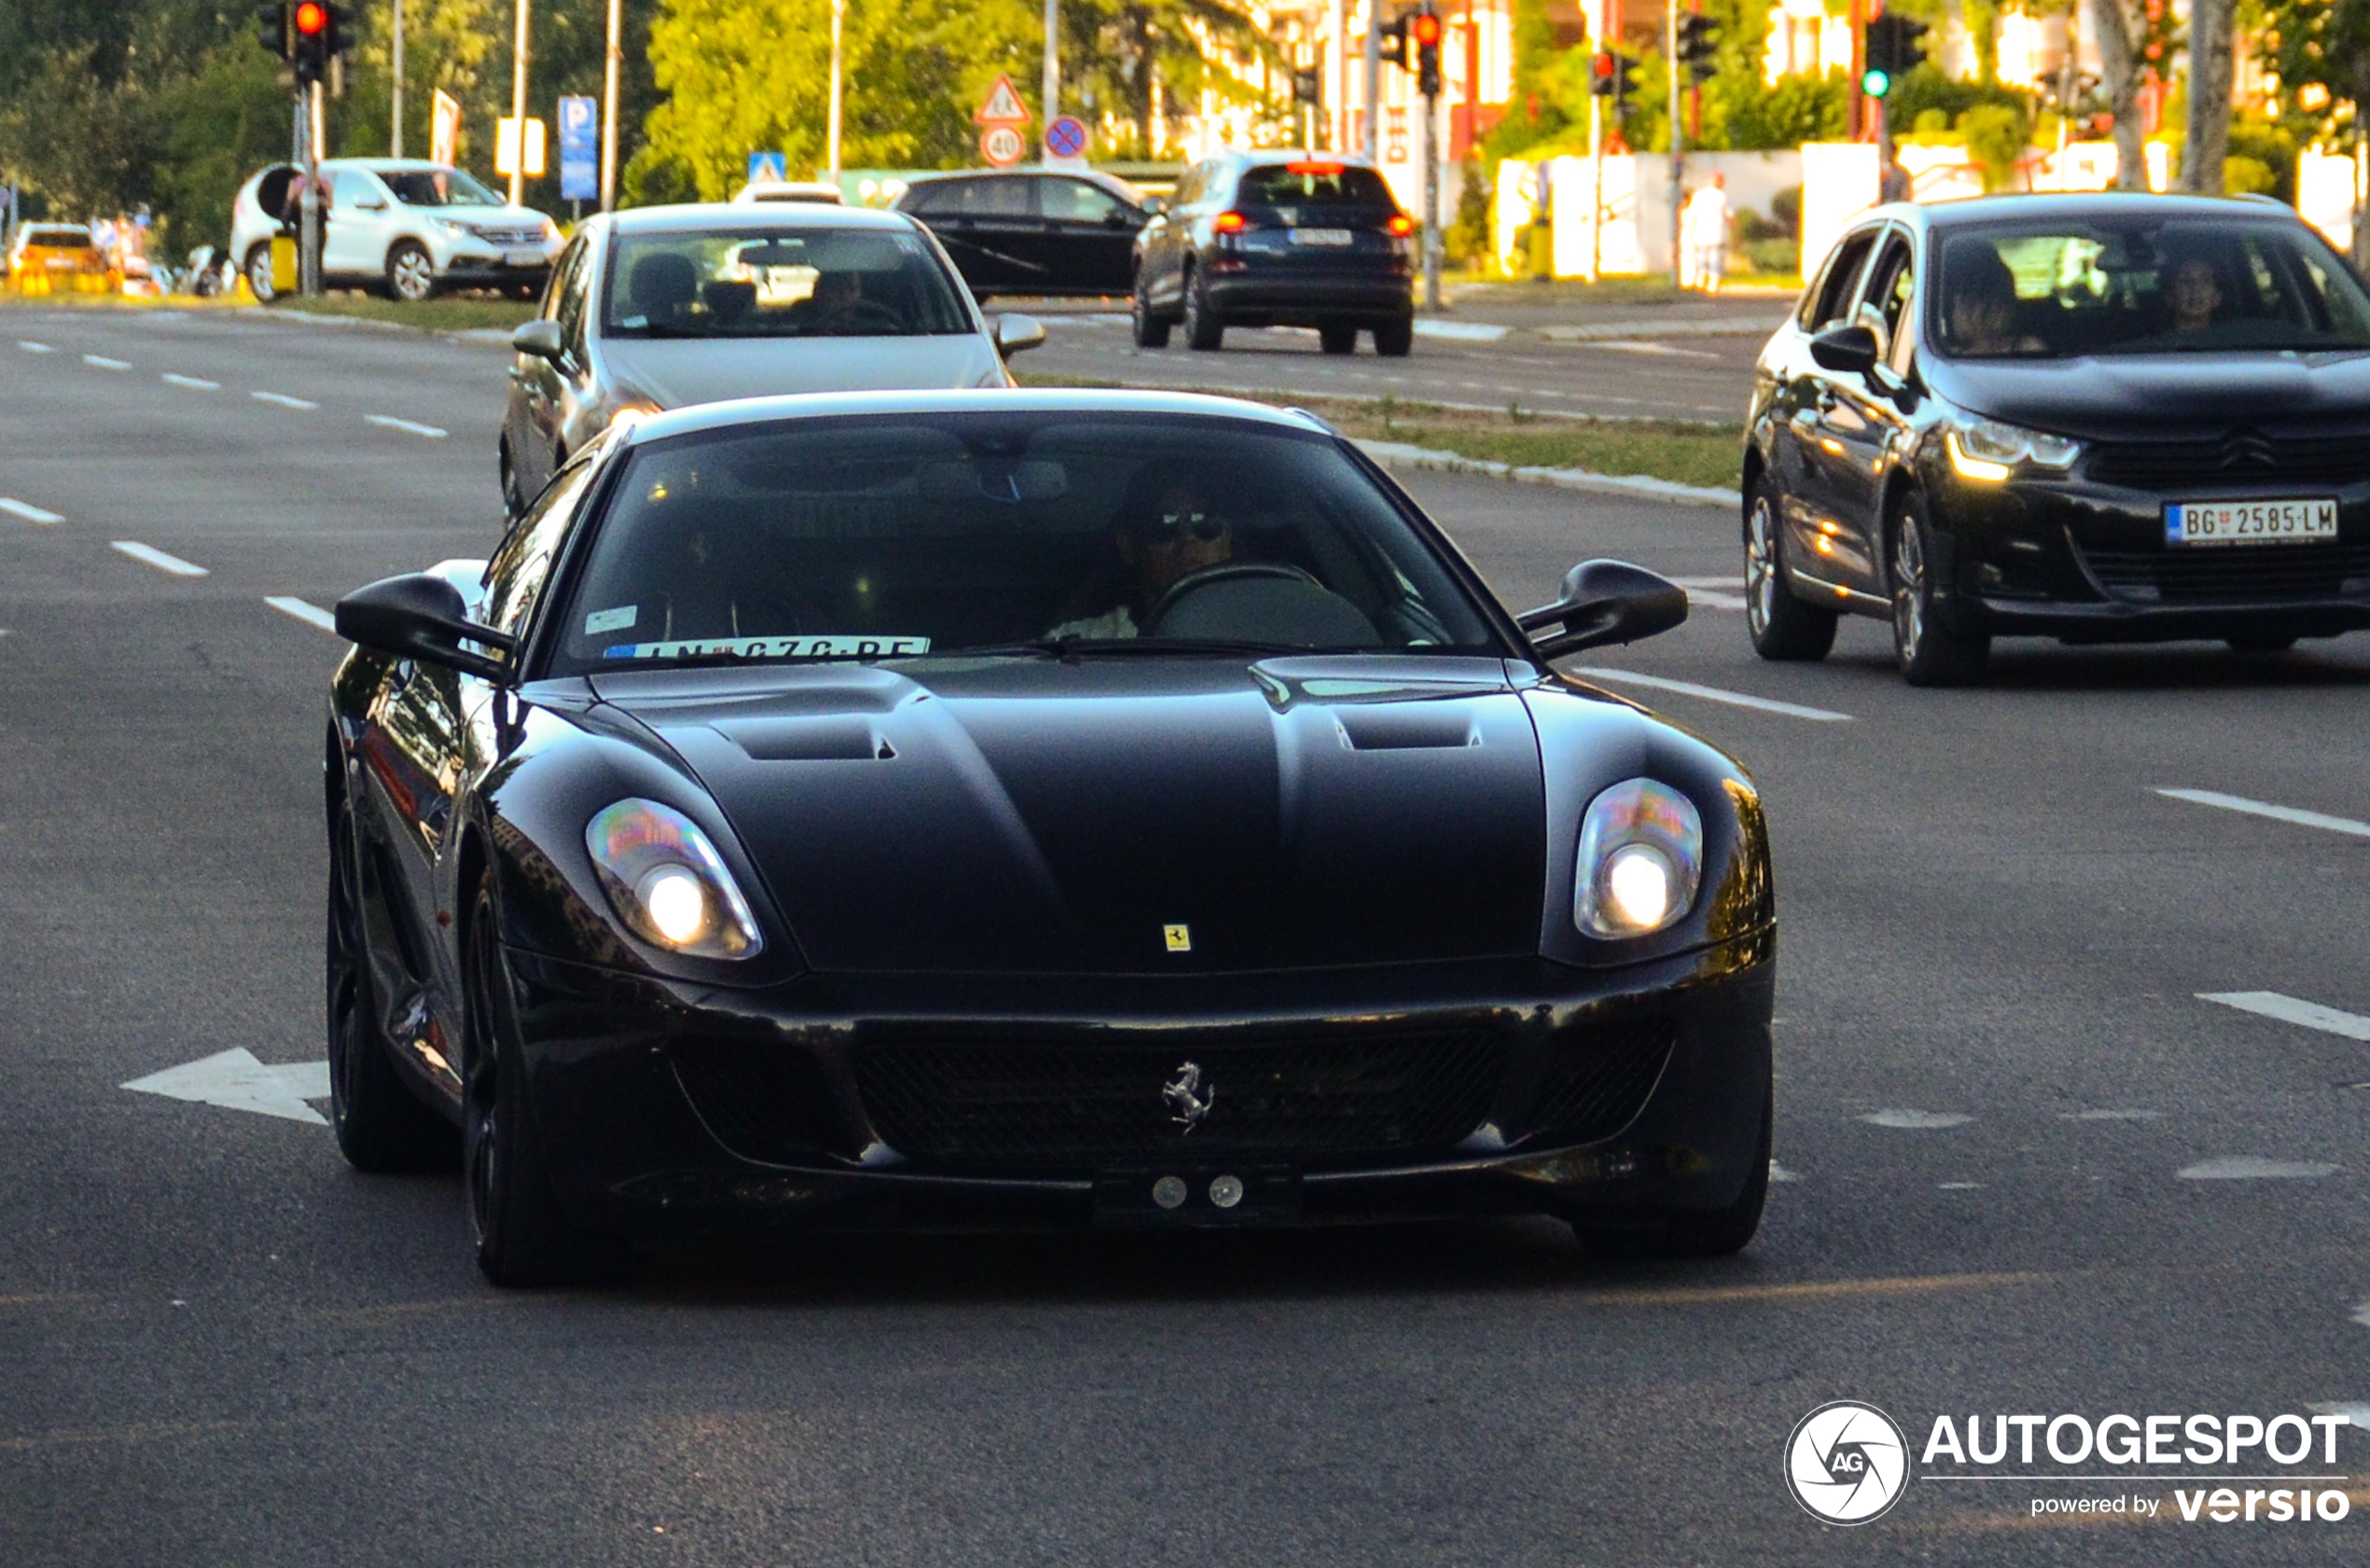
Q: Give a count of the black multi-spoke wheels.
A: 2